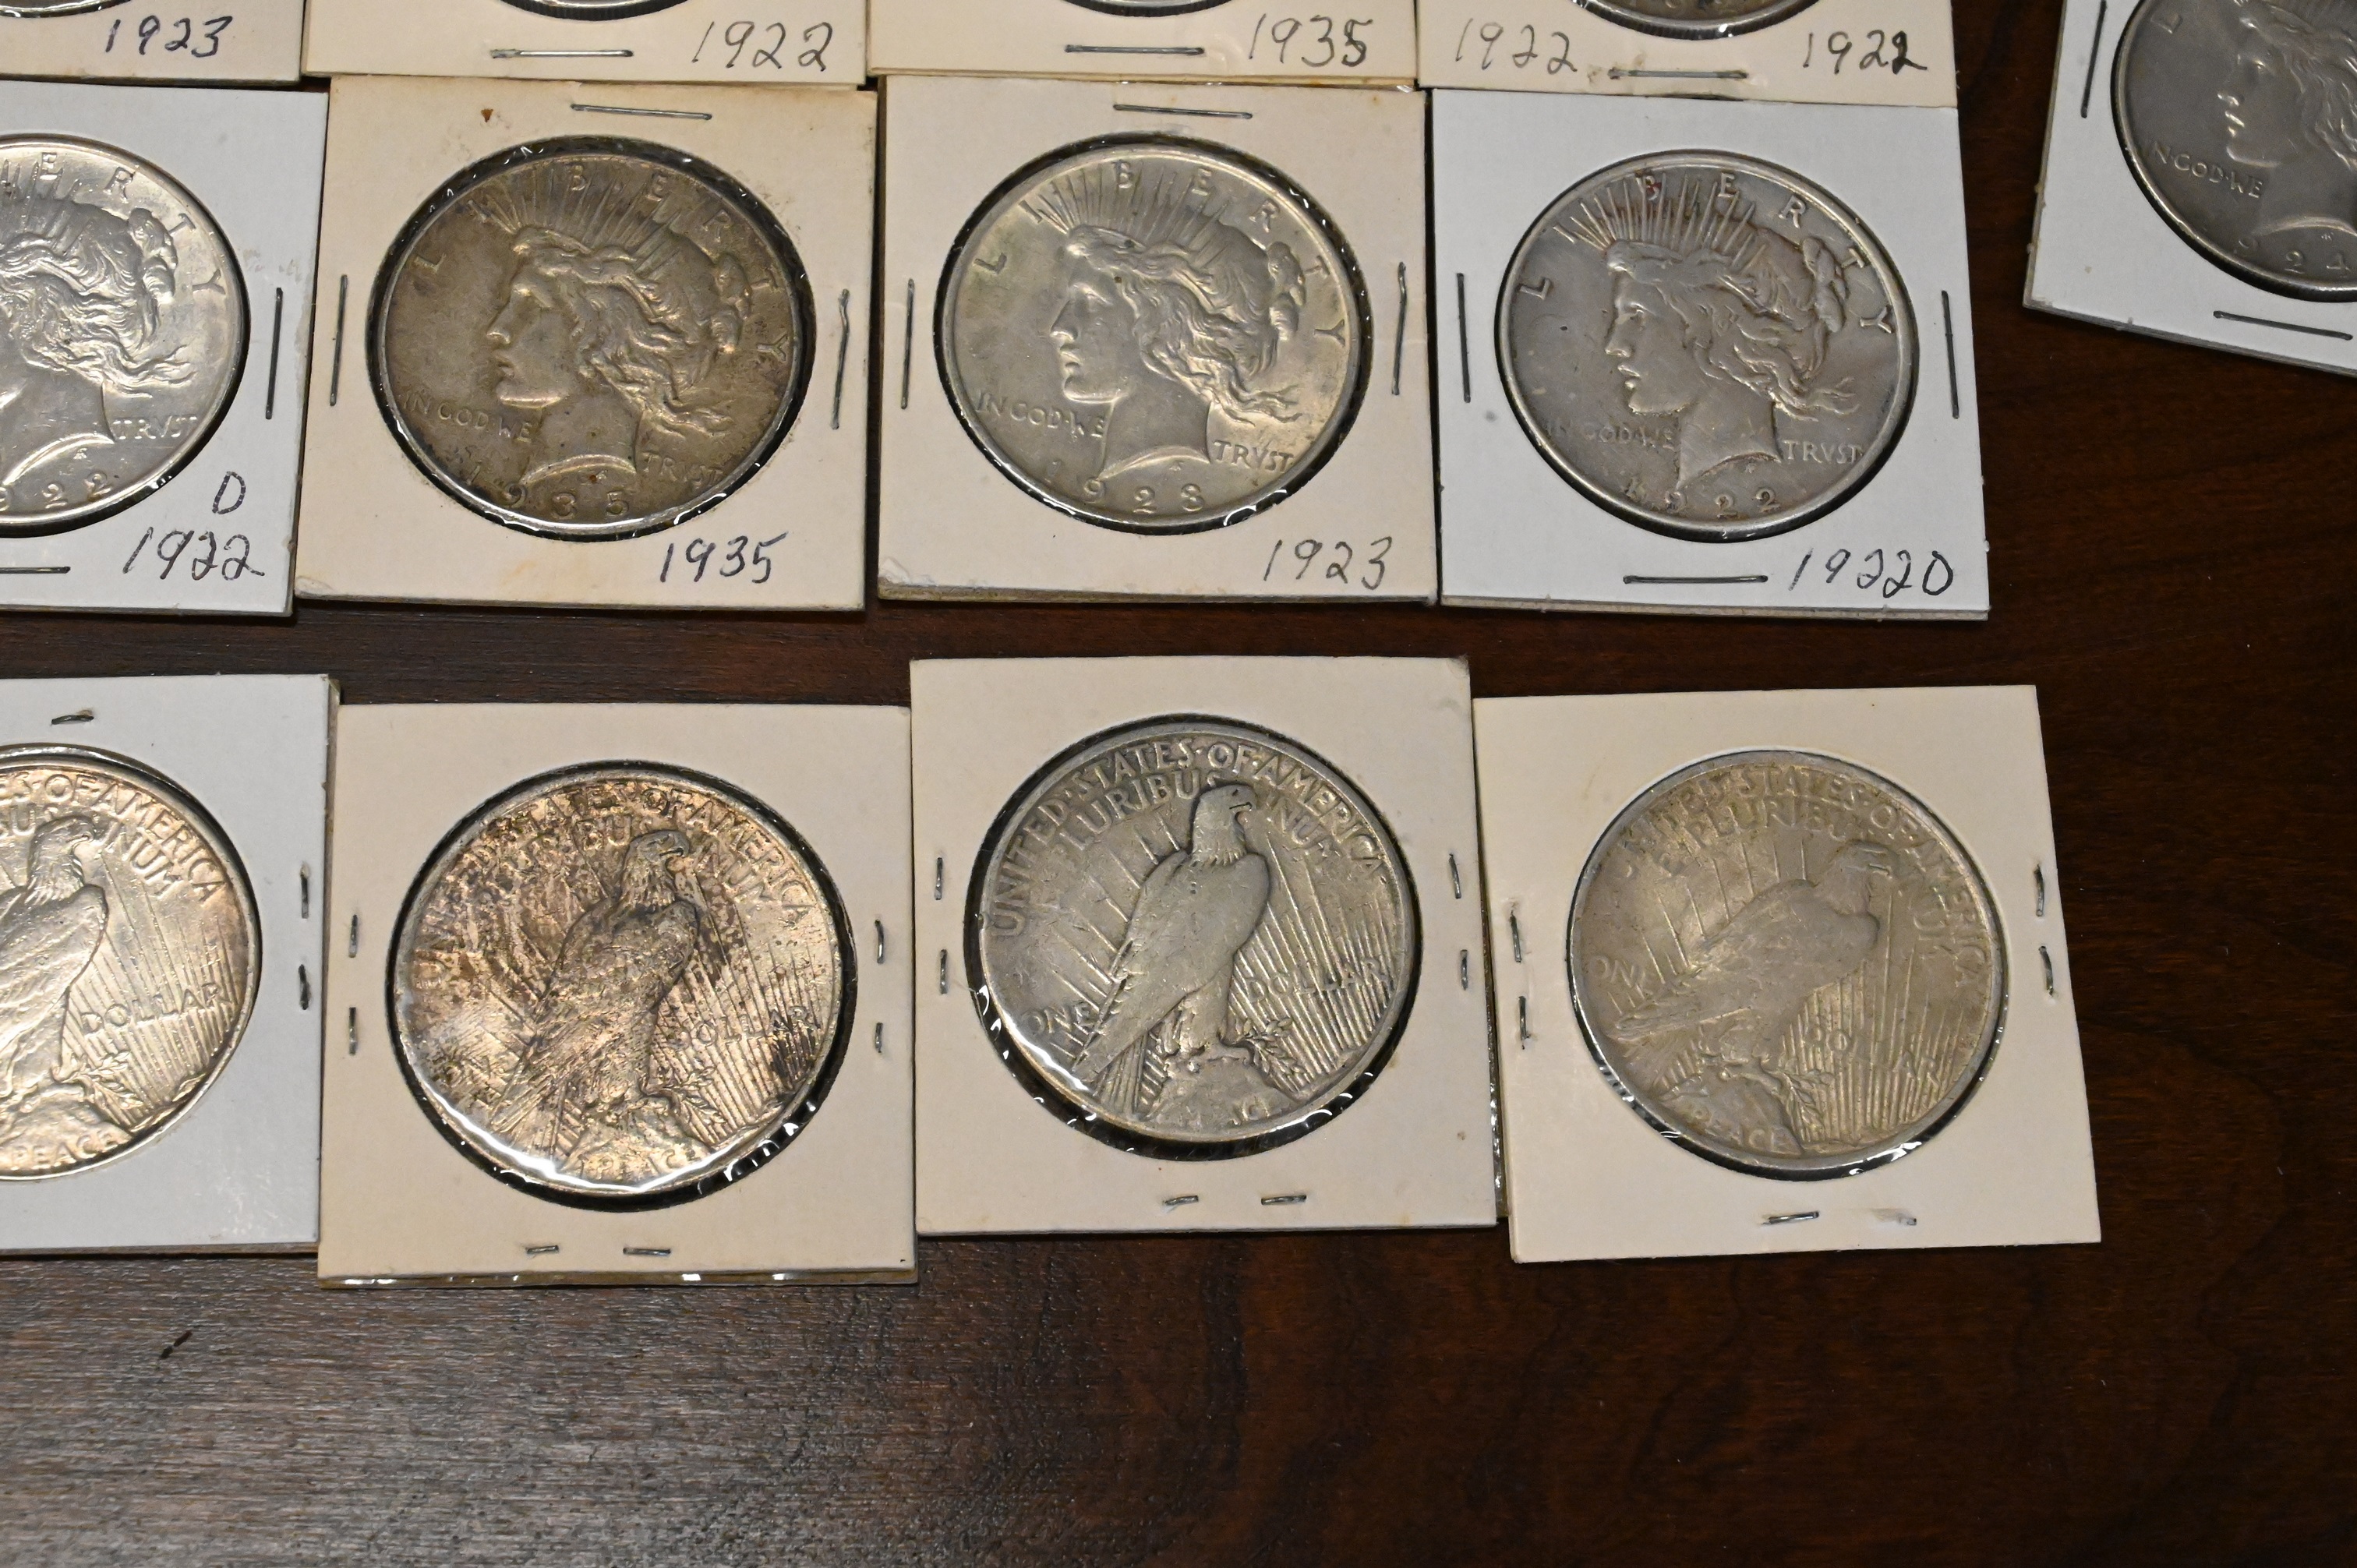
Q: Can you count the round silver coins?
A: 13